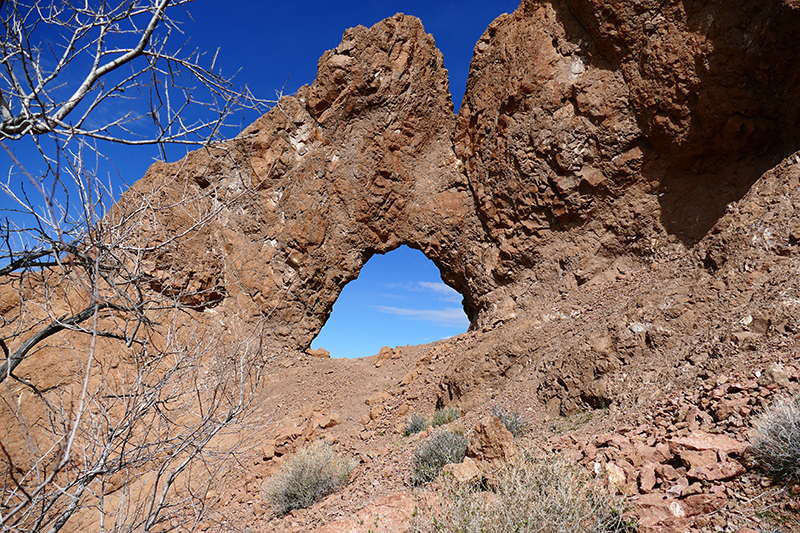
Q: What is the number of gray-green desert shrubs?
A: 7